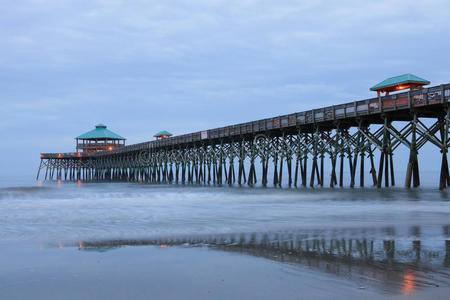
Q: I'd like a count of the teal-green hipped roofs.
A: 3